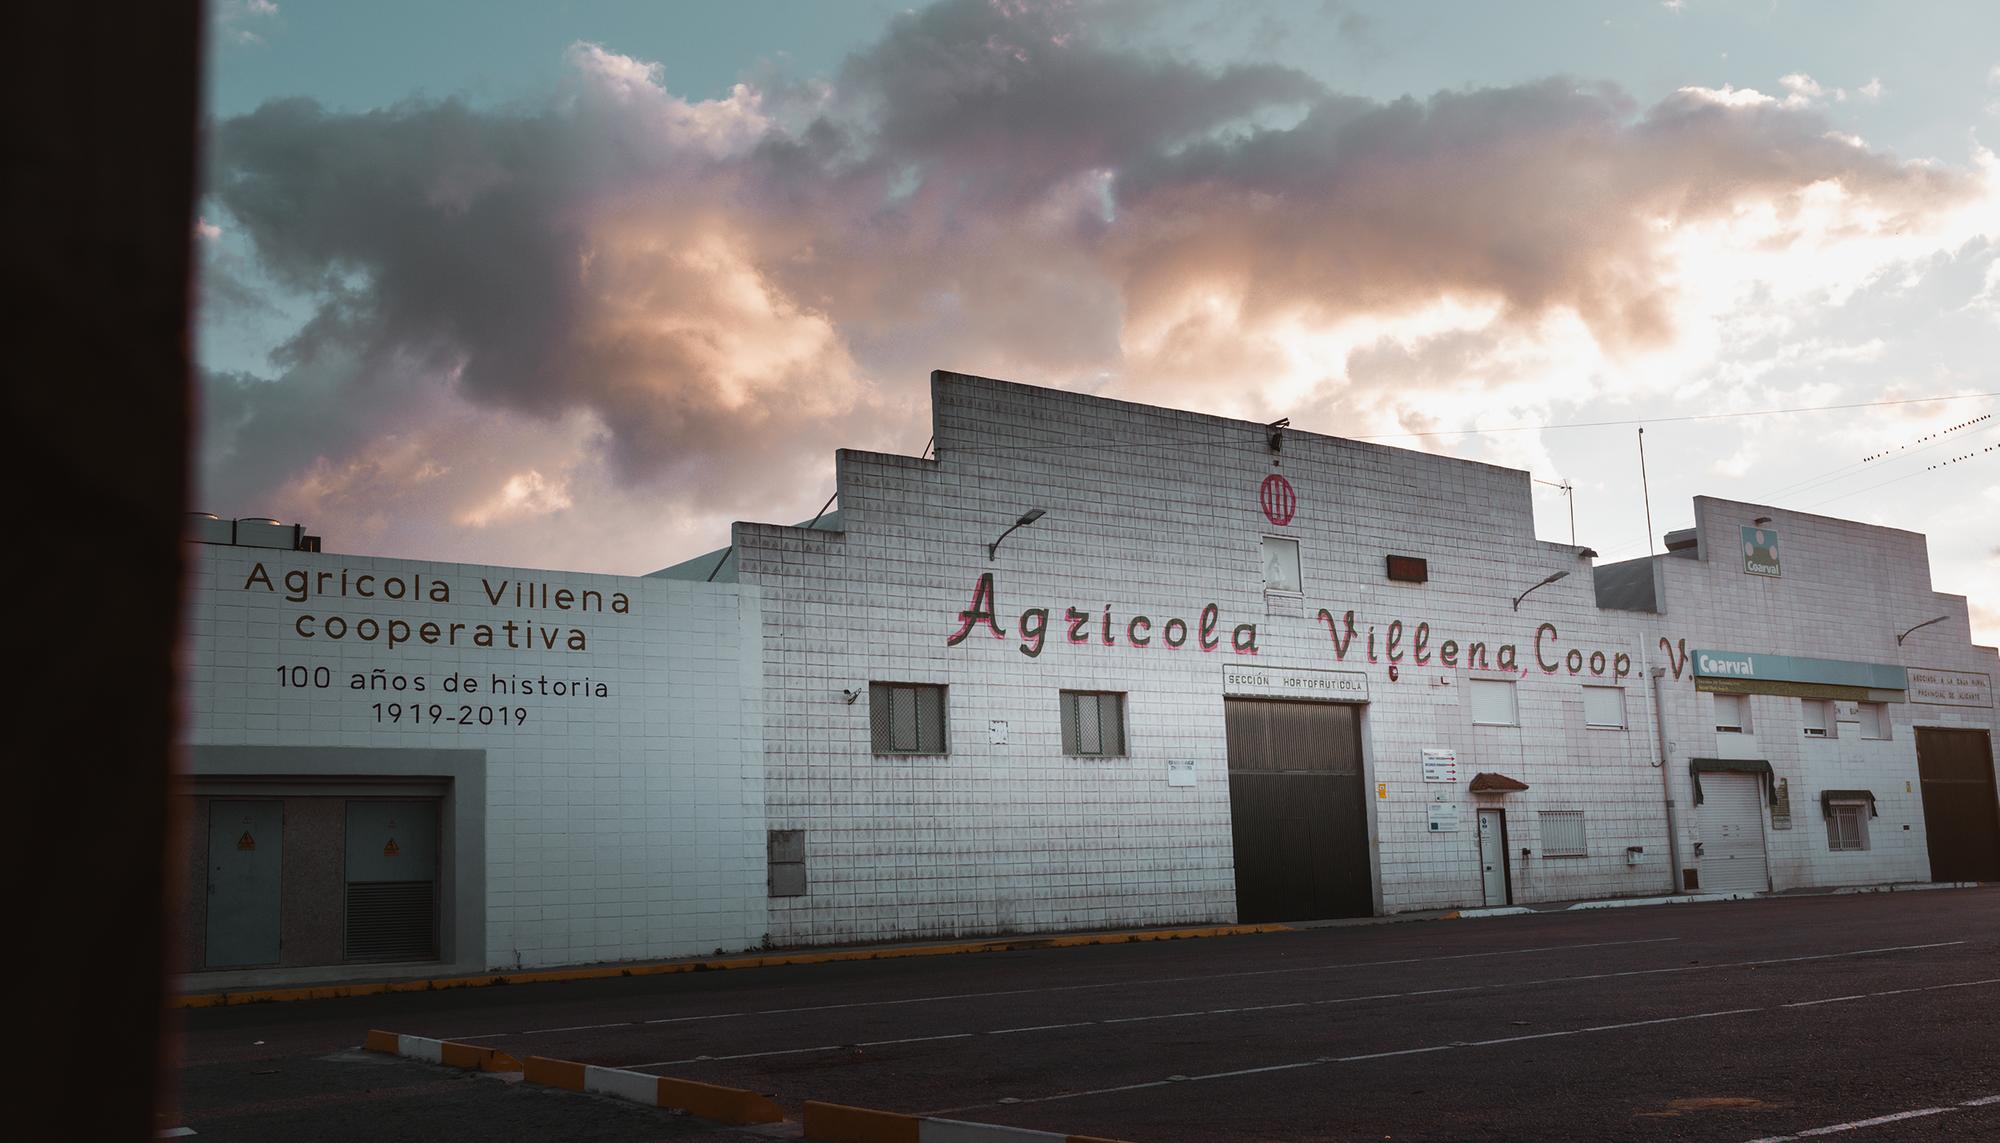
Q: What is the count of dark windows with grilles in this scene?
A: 2